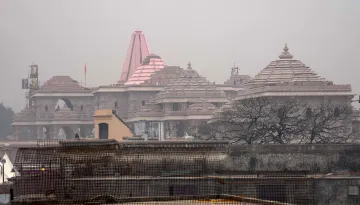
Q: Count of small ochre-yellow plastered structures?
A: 1